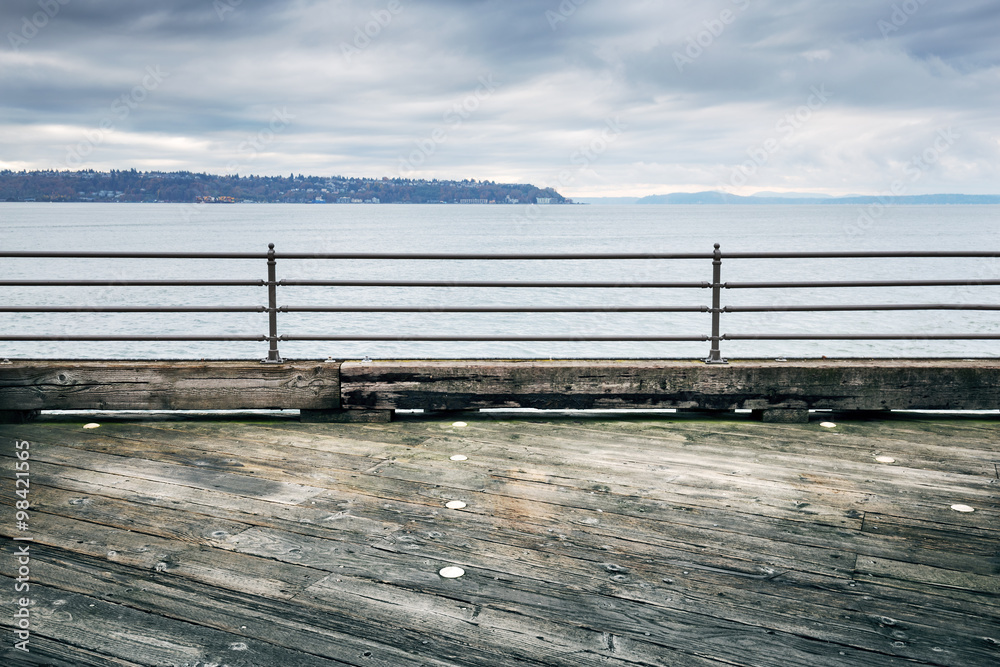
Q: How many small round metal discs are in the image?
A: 8